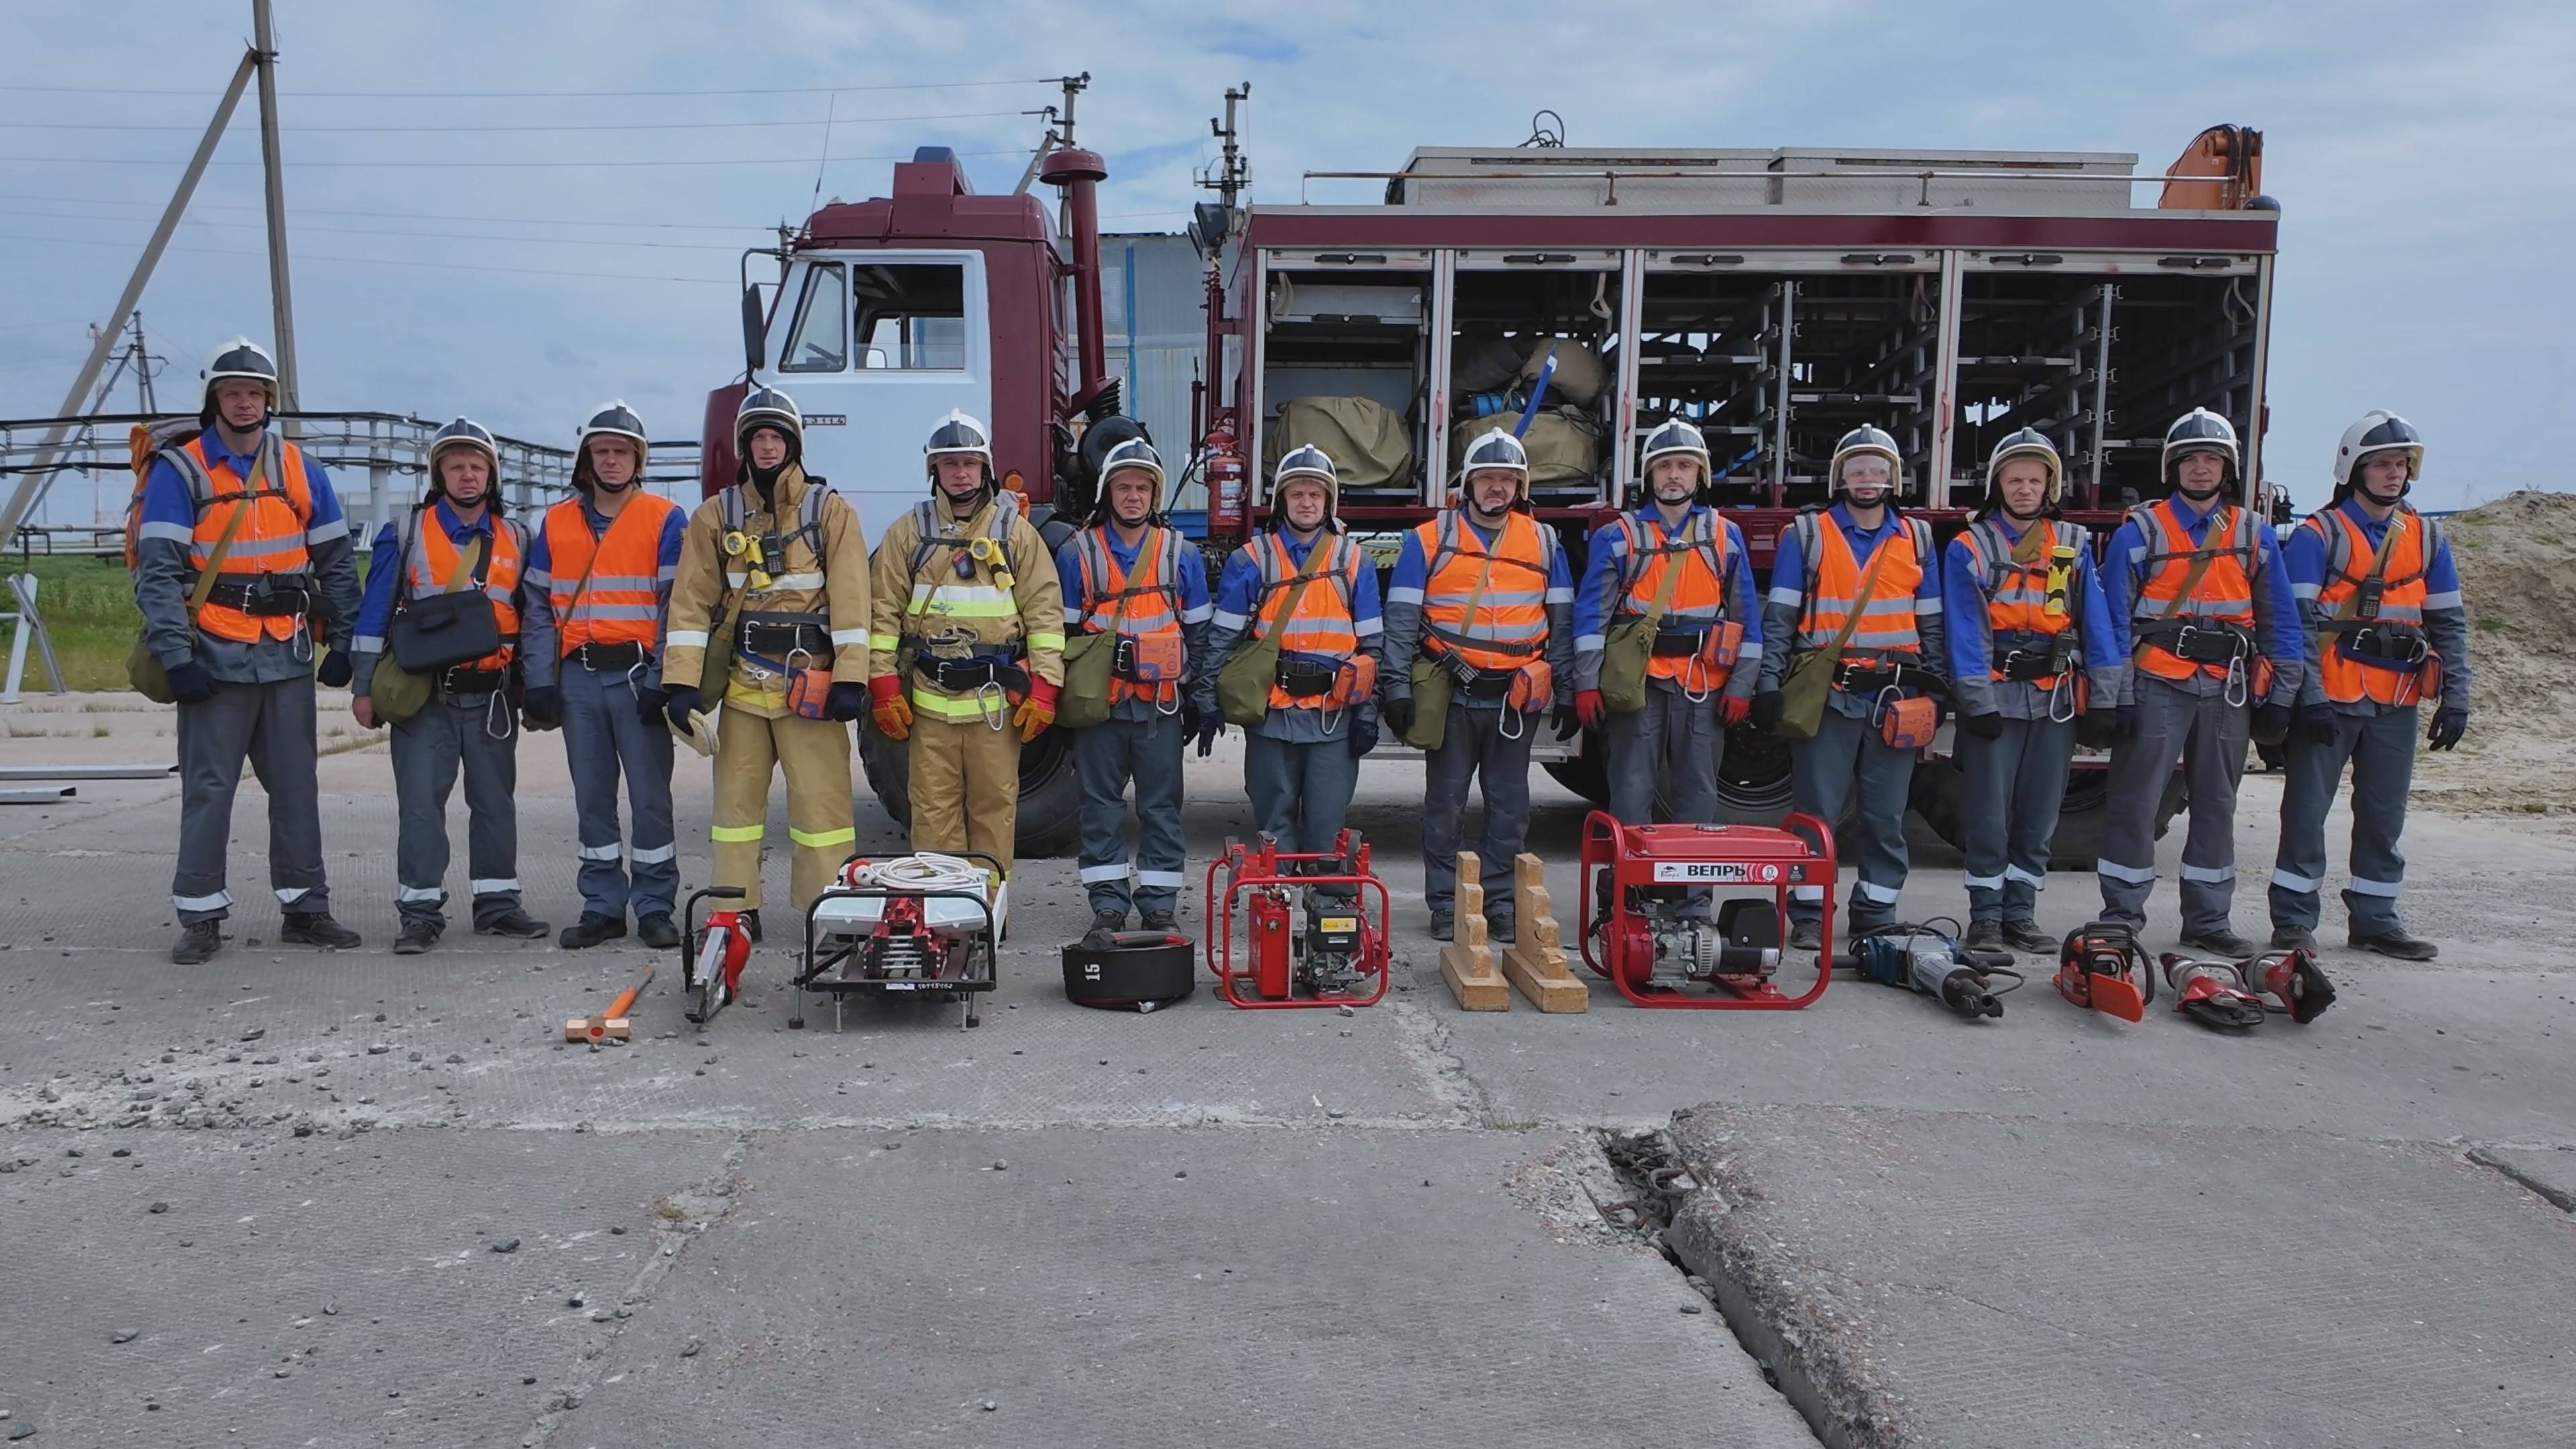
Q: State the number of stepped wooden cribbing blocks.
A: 2